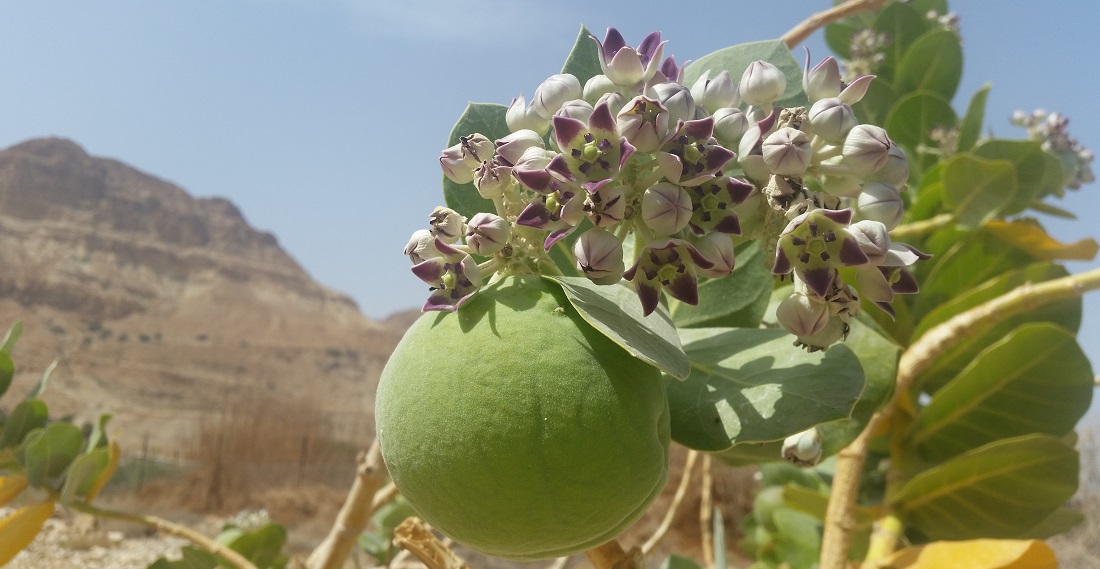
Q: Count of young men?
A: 0